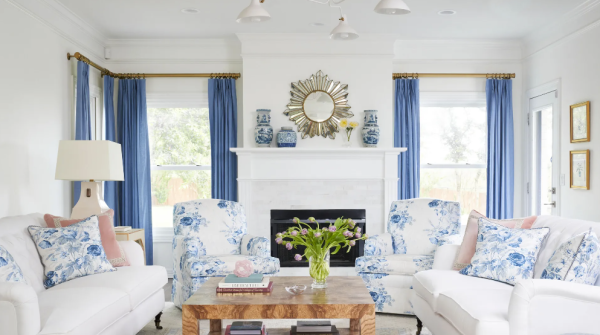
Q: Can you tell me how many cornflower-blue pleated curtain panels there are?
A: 6